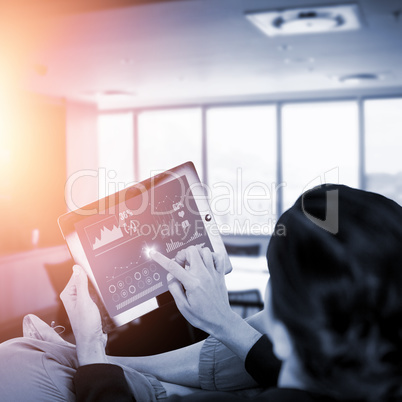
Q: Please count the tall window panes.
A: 5